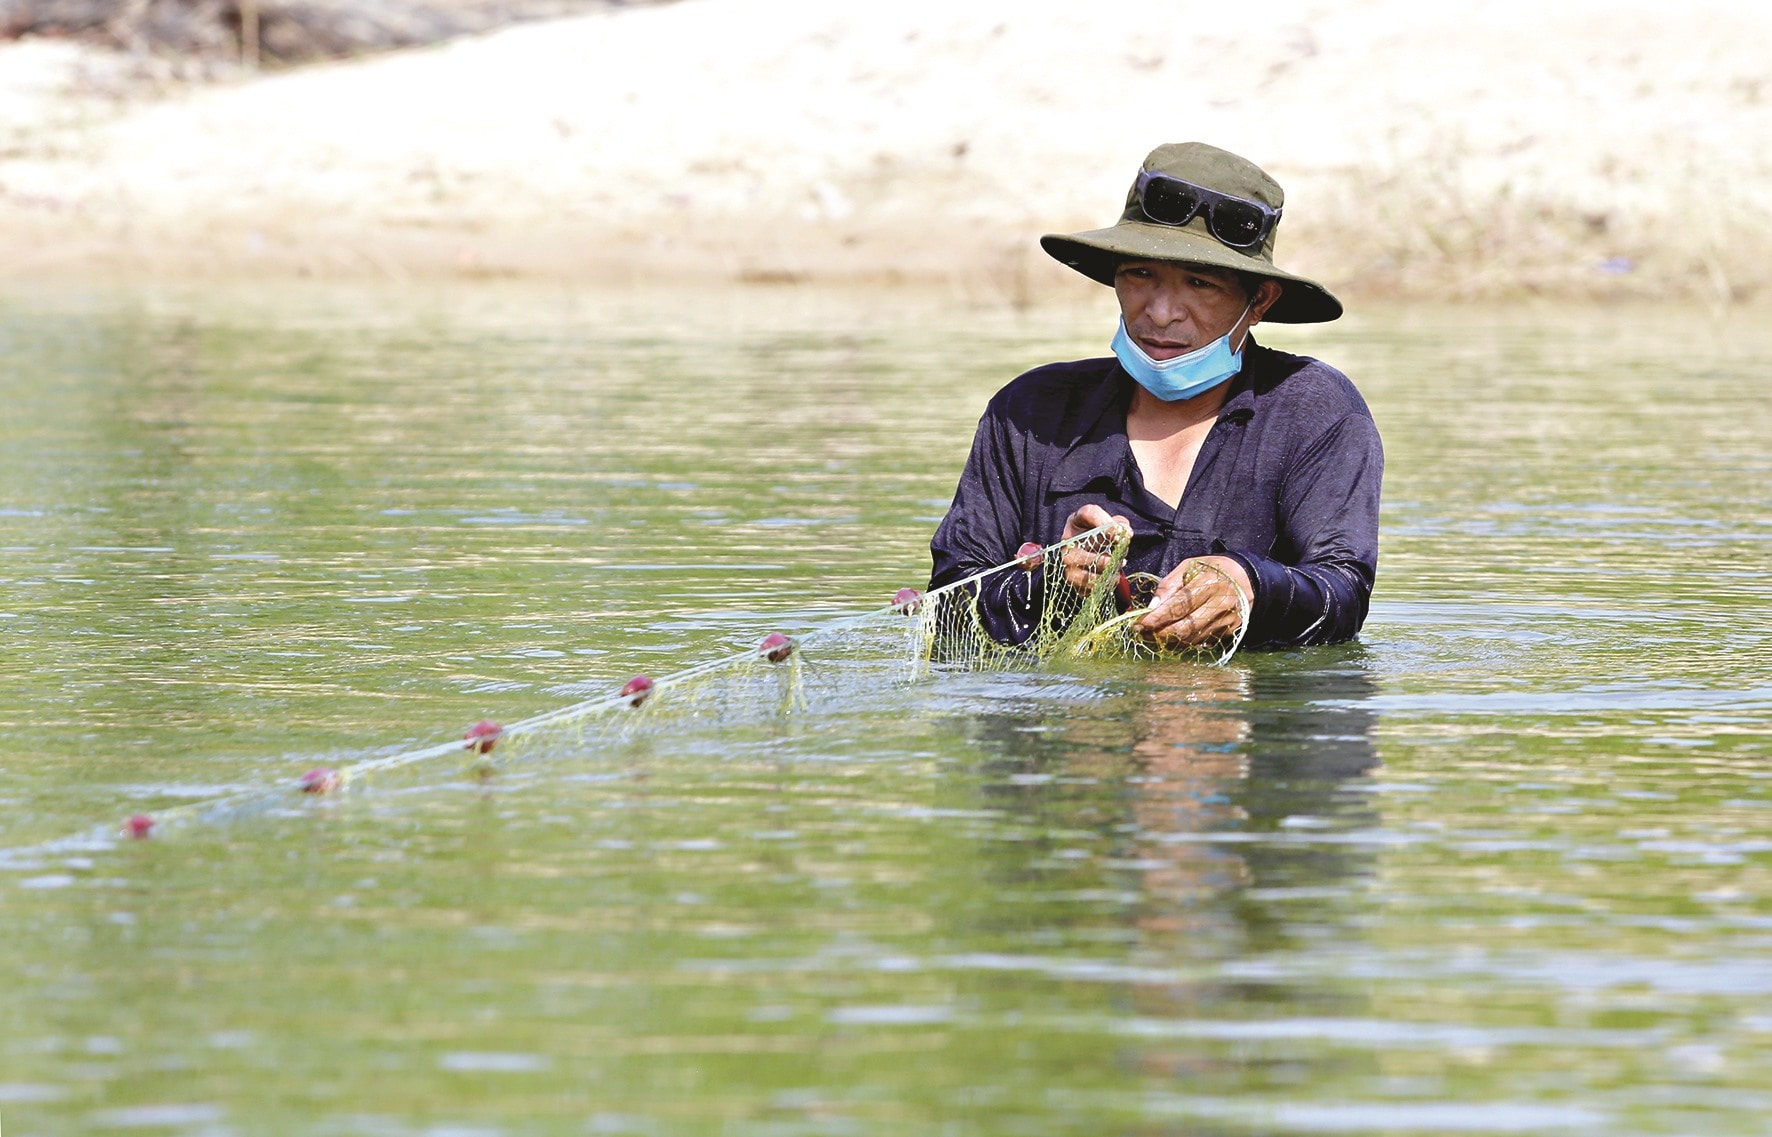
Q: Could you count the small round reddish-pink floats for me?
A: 7